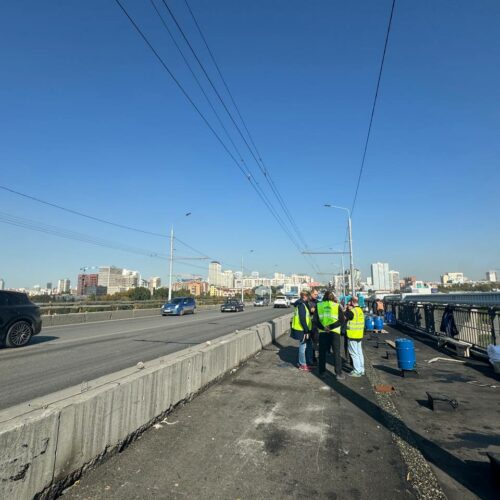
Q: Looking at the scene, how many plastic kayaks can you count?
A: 0